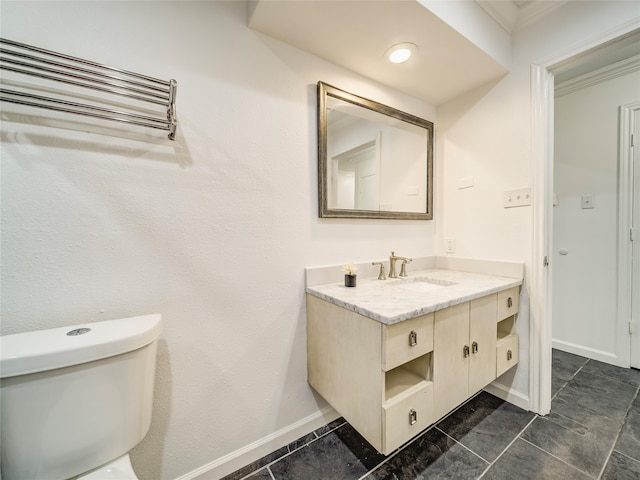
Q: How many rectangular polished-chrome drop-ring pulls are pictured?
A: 6